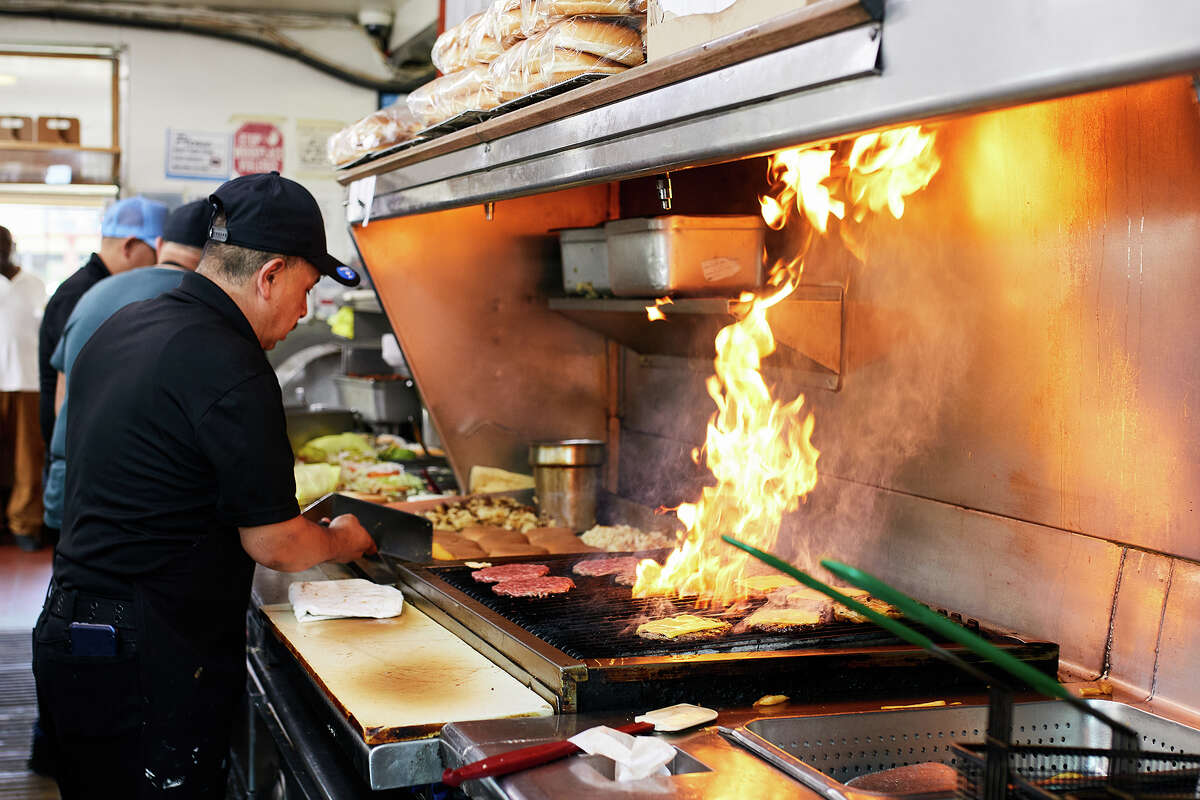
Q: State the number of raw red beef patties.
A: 4